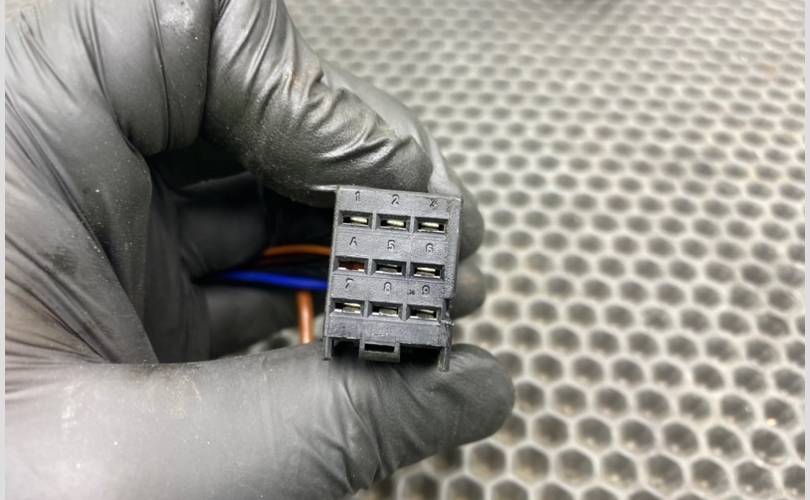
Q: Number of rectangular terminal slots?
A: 9